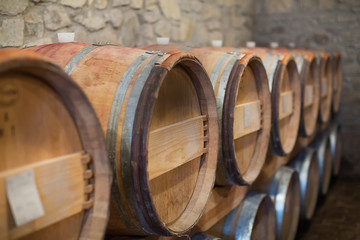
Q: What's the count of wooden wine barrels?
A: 12